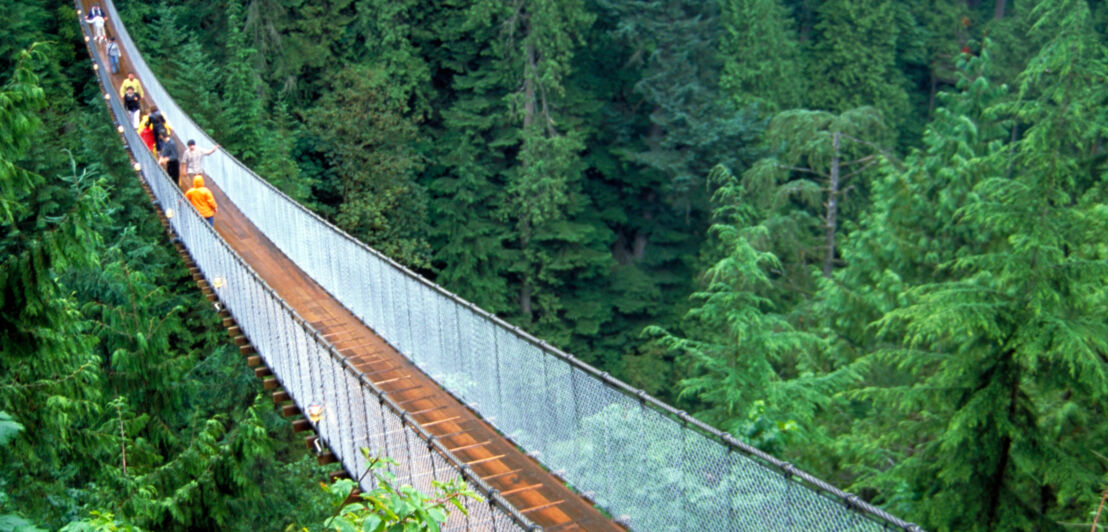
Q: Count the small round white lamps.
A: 9